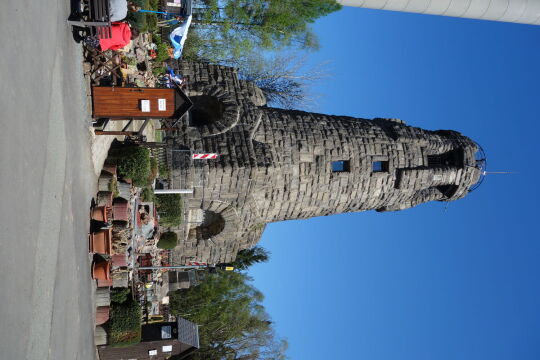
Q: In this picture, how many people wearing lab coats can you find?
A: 0